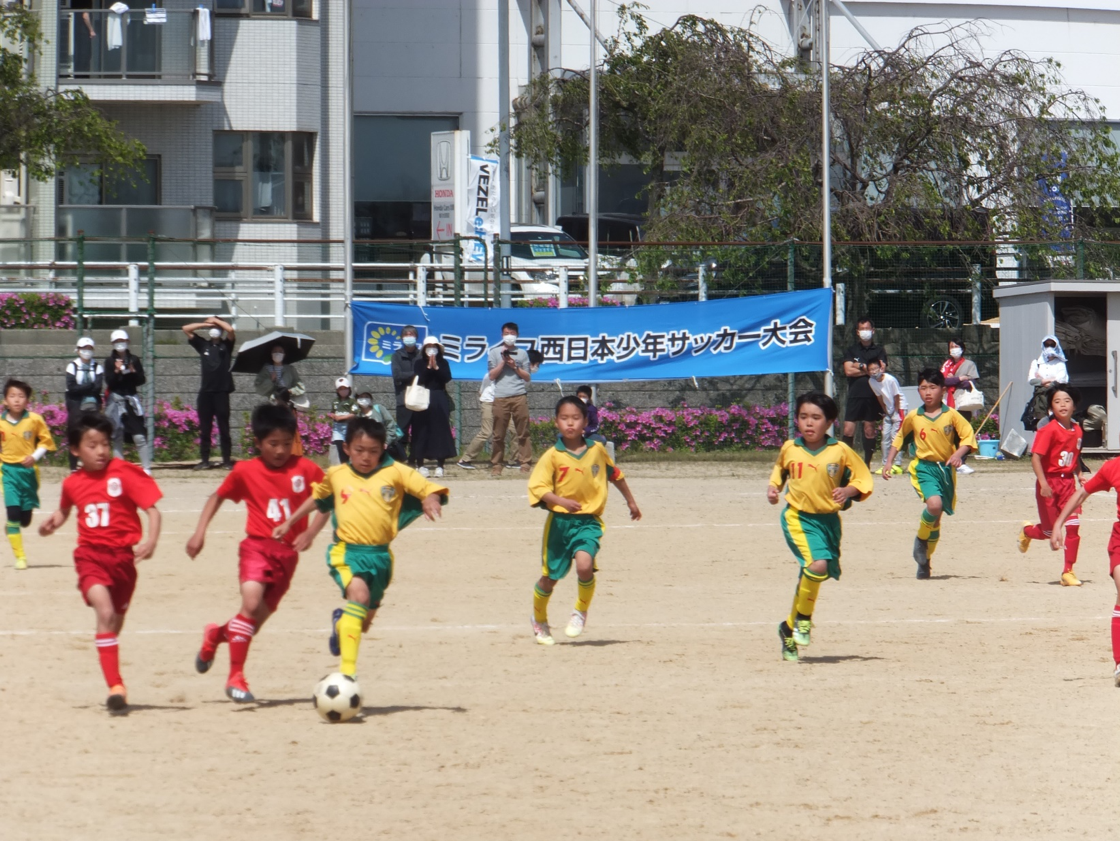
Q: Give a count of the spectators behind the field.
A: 15